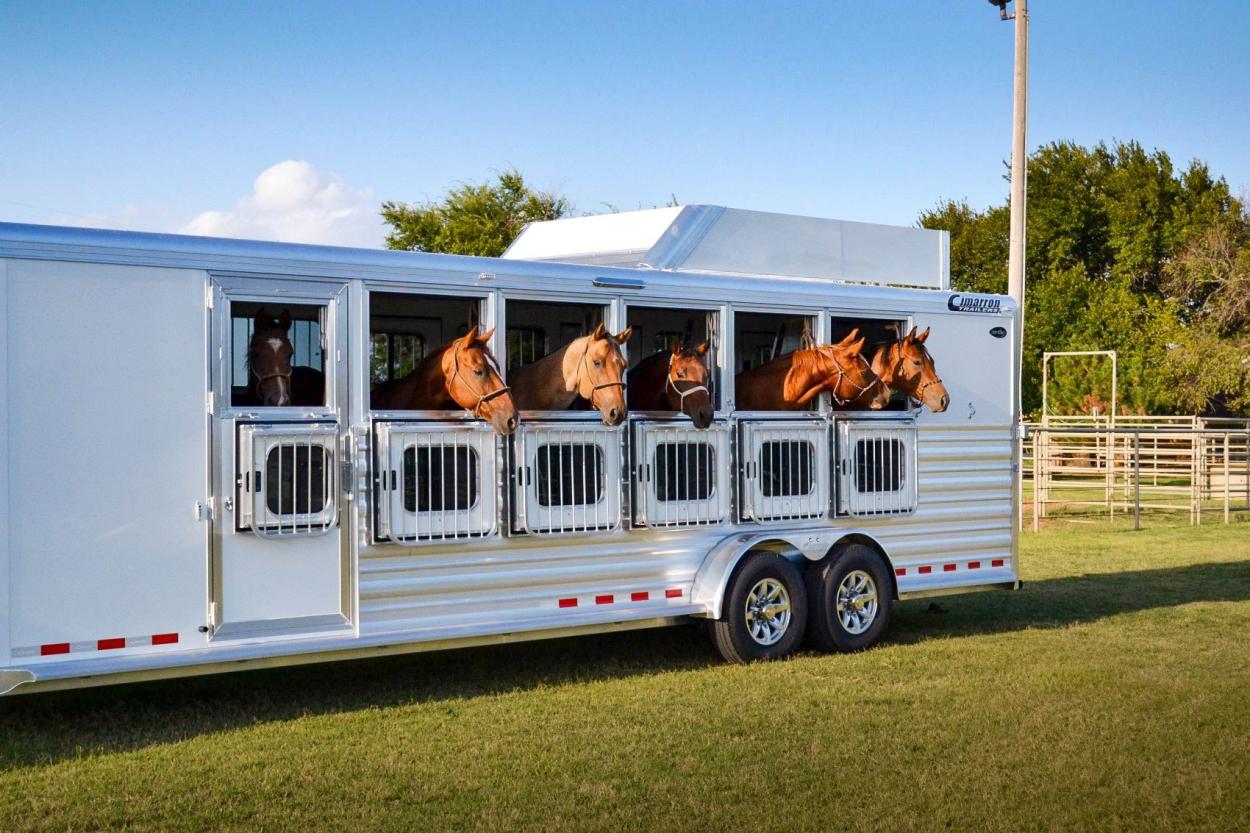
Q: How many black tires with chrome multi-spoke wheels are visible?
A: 2